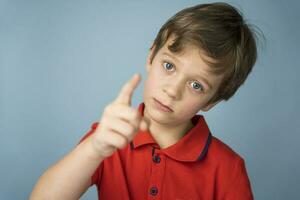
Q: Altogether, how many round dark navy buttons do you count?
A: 2